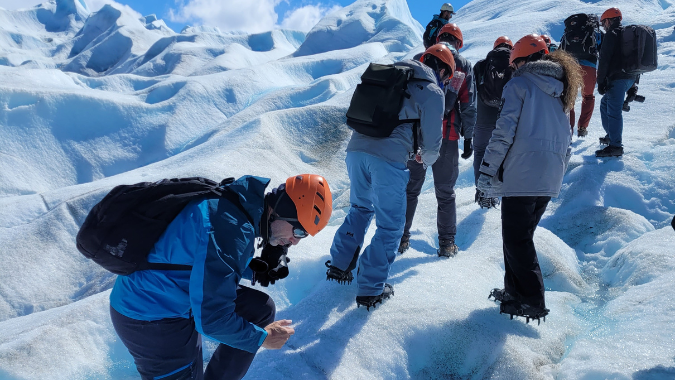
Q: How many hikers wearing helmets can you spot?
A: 8